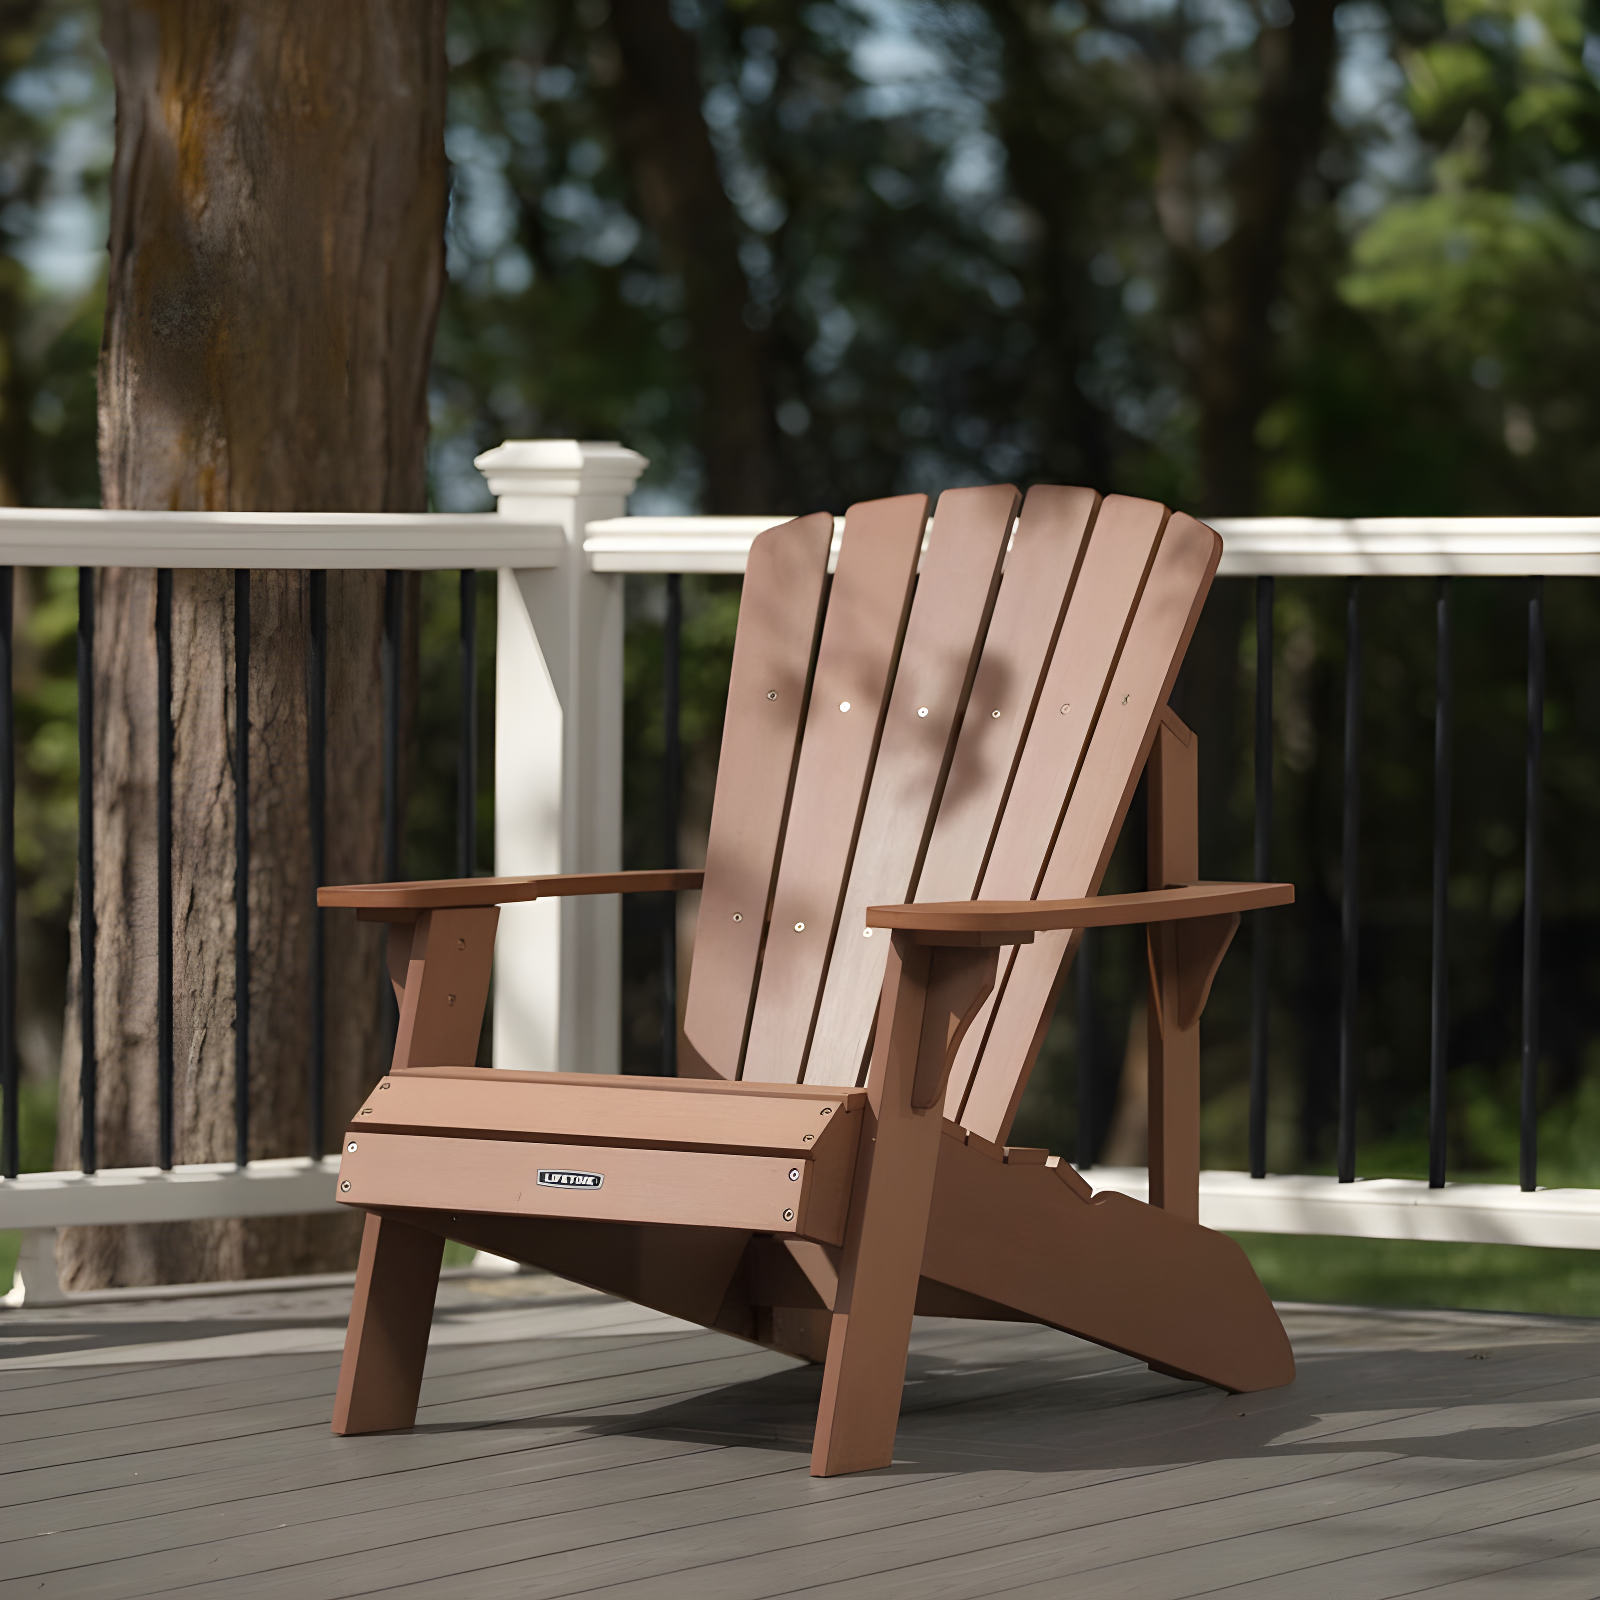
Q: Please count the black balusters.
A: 13